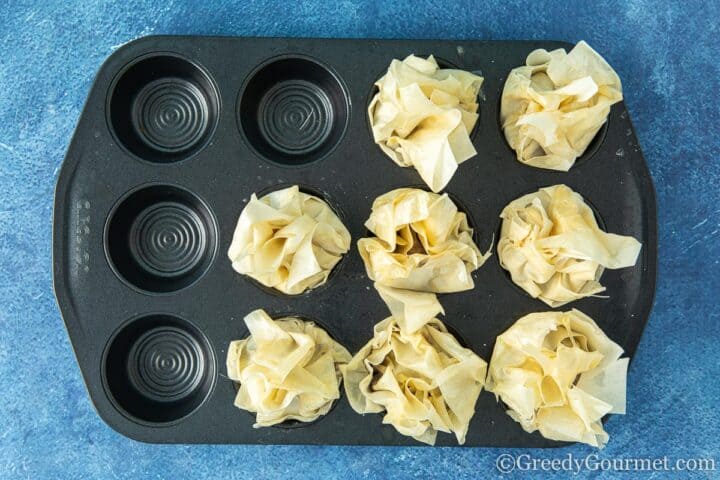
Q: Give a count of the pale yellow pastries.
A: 8